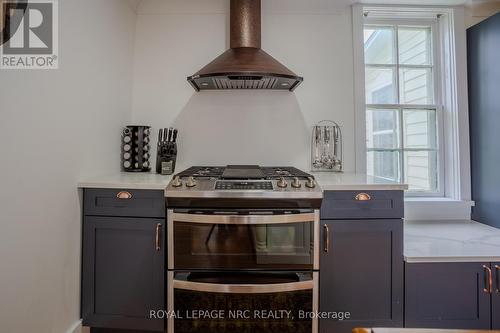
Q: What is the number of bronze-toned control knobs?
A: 5